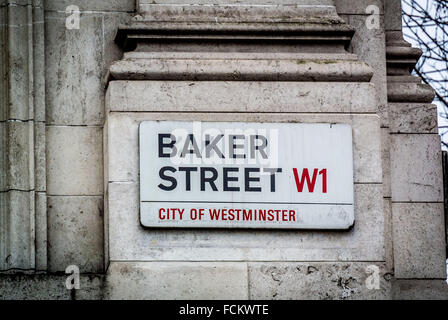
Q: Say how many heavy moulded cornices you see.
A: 2